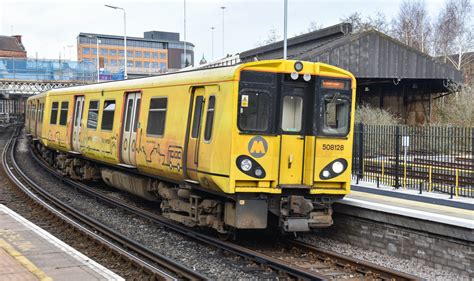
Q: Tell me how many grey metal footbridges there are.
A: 1